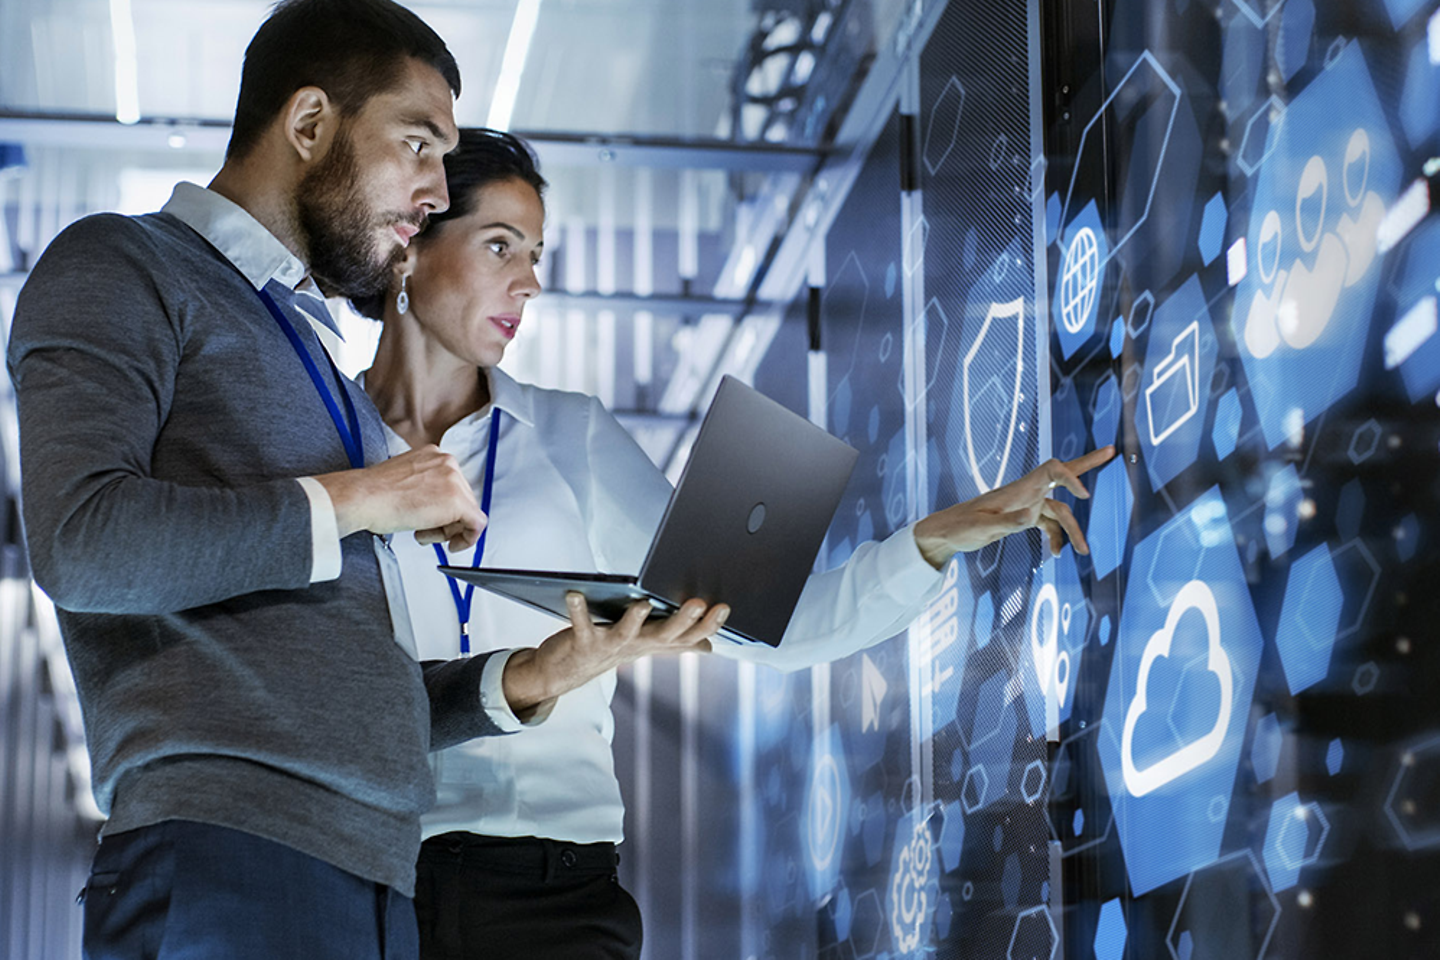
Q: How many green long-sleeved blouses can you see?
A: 0